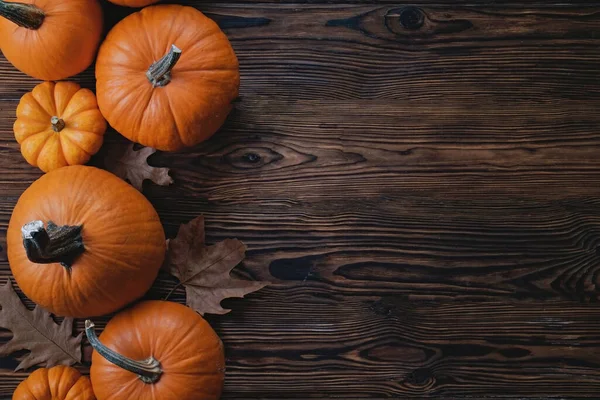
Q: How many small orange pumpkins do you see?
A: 2